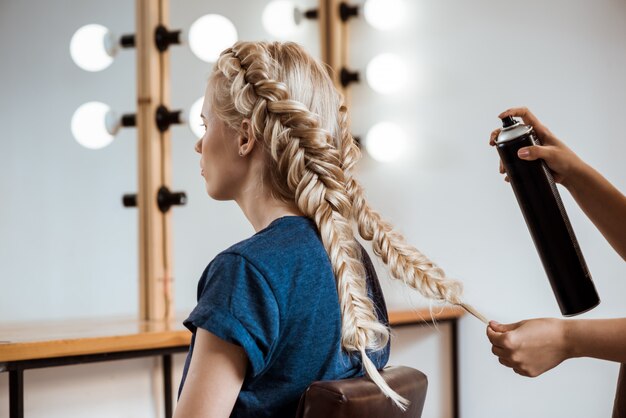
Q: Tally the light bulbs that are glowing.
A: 8